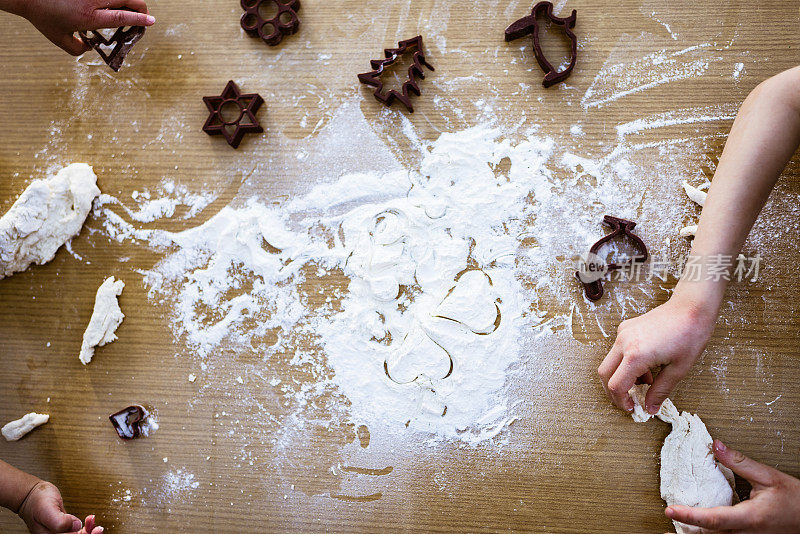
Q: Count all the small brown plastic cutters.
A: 7